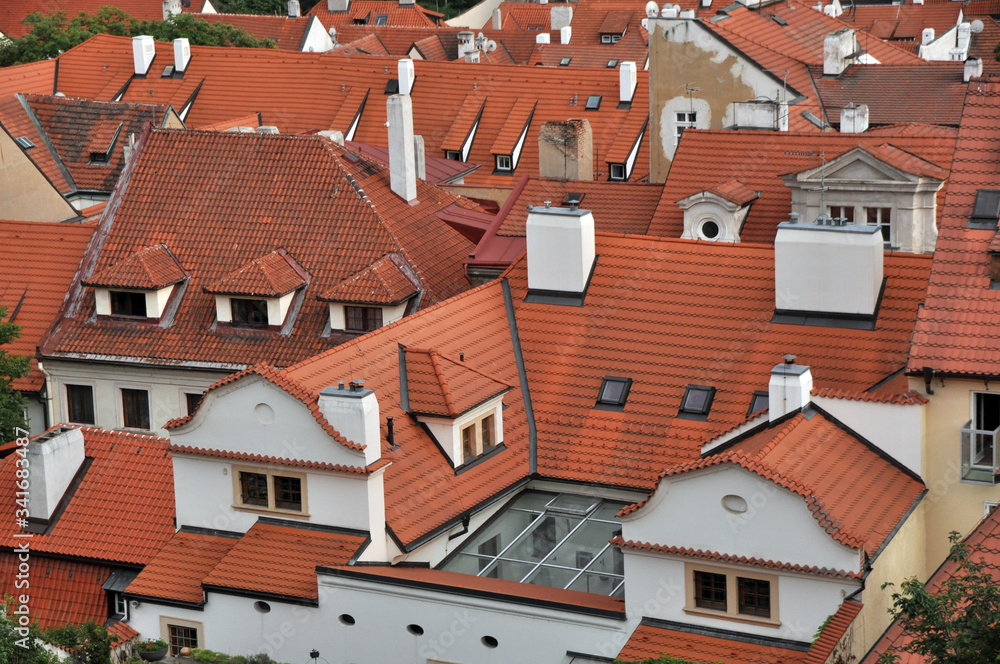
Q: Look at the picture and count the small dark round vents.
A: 4